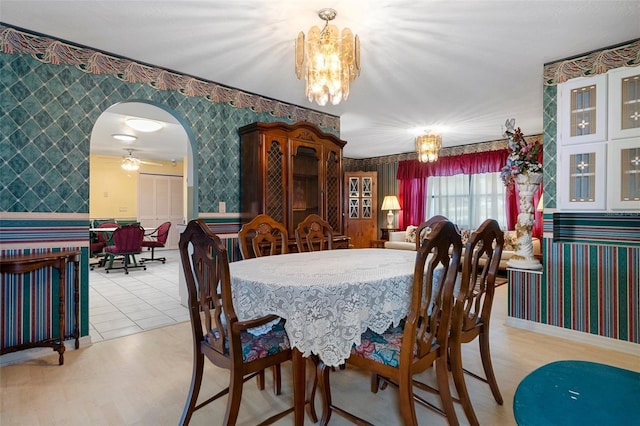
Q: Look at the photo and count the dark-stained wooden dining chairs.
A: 6